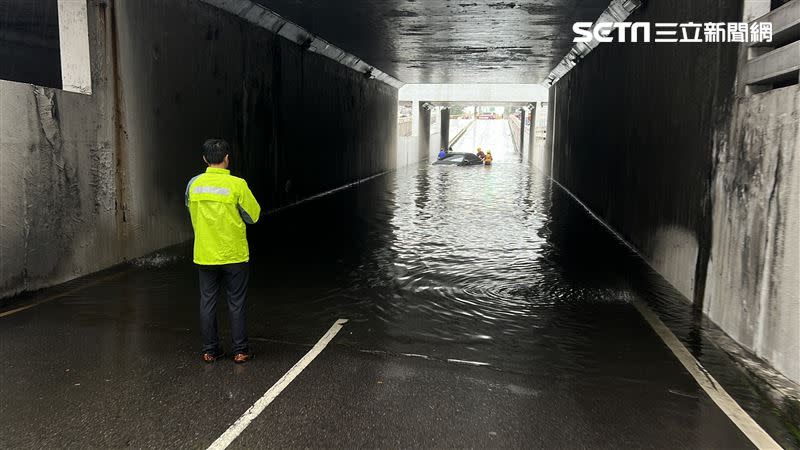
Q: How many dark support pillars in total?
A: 4